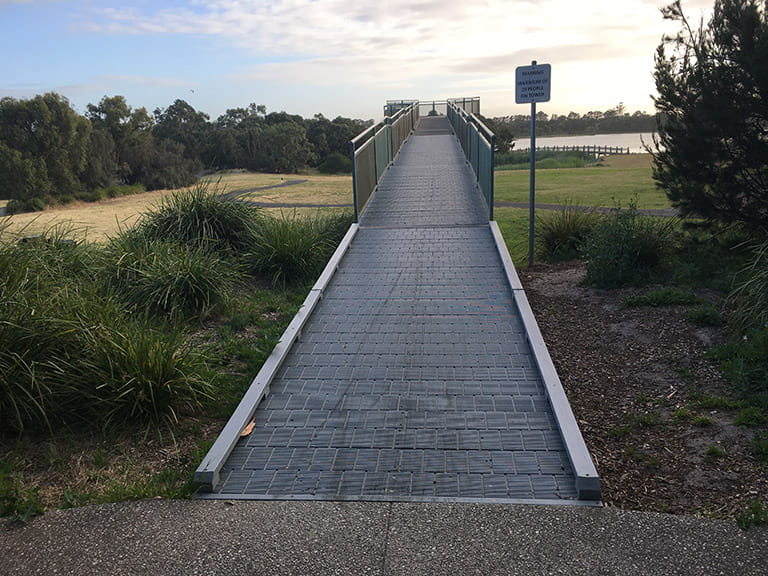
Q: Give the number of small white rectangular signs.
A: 1